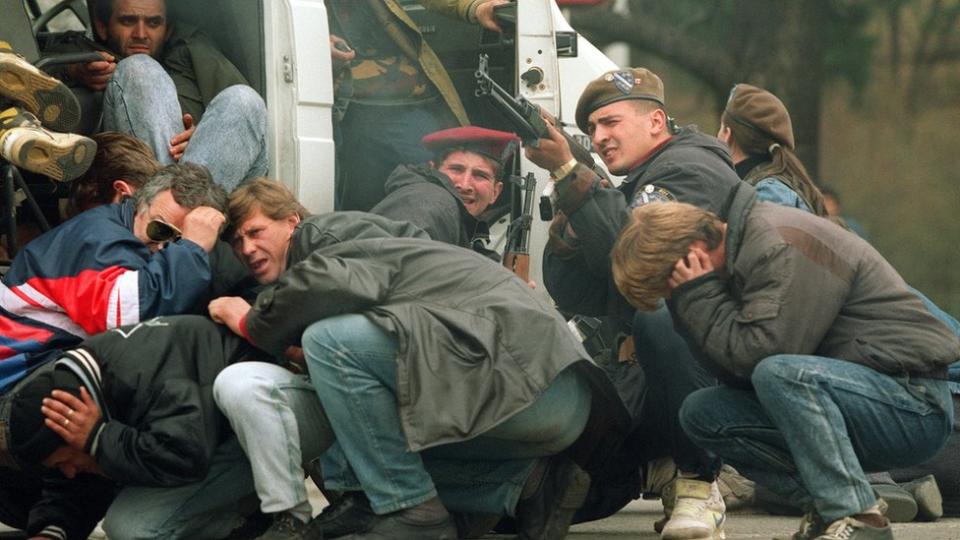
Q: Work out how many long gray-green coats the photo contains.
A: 1